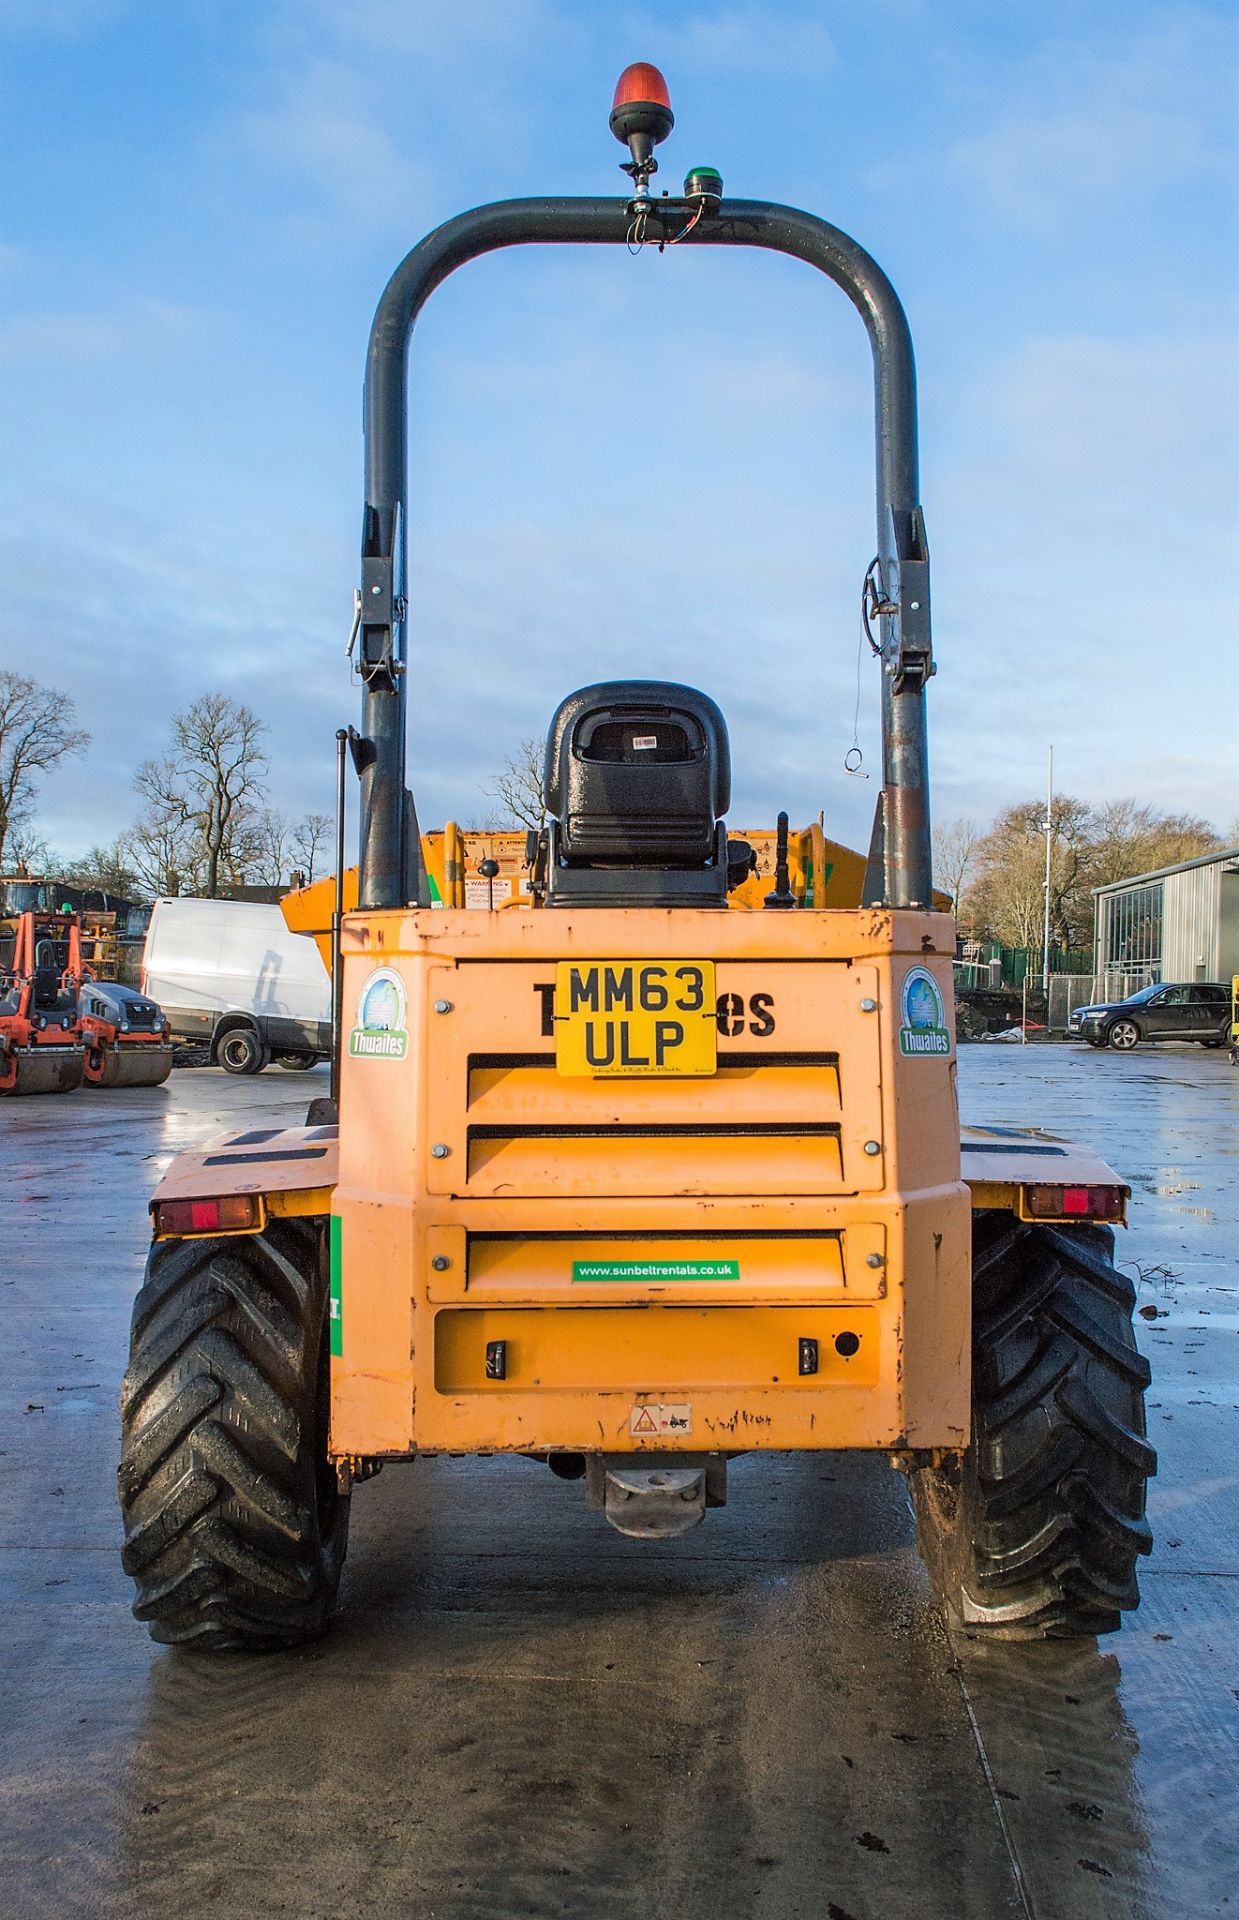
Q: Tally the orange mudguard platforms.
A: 2